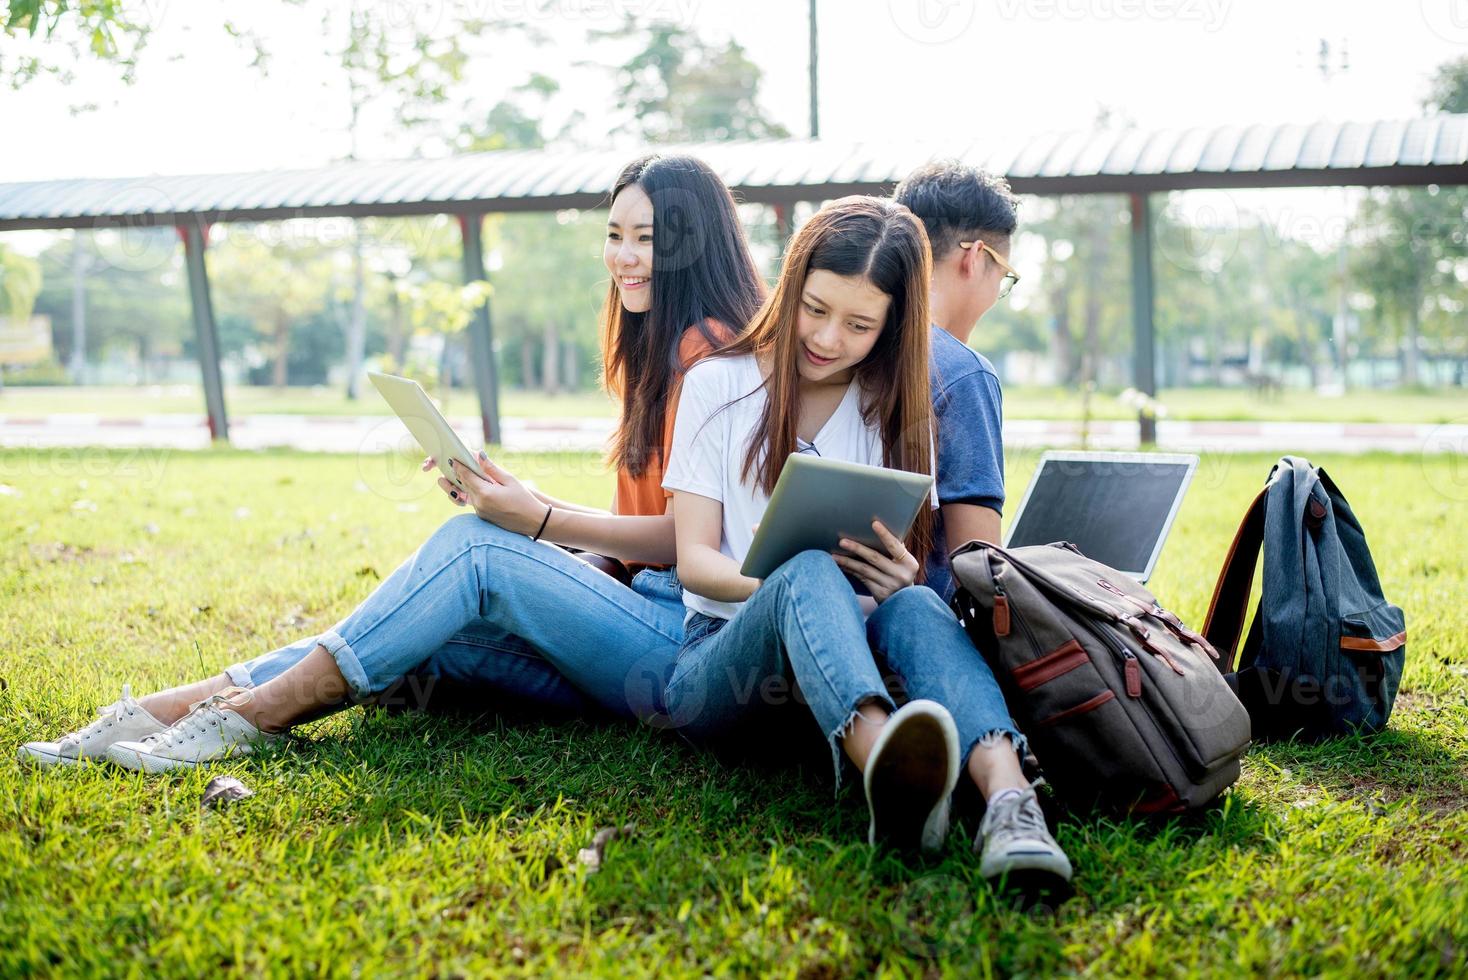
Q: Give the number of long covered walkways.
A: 1